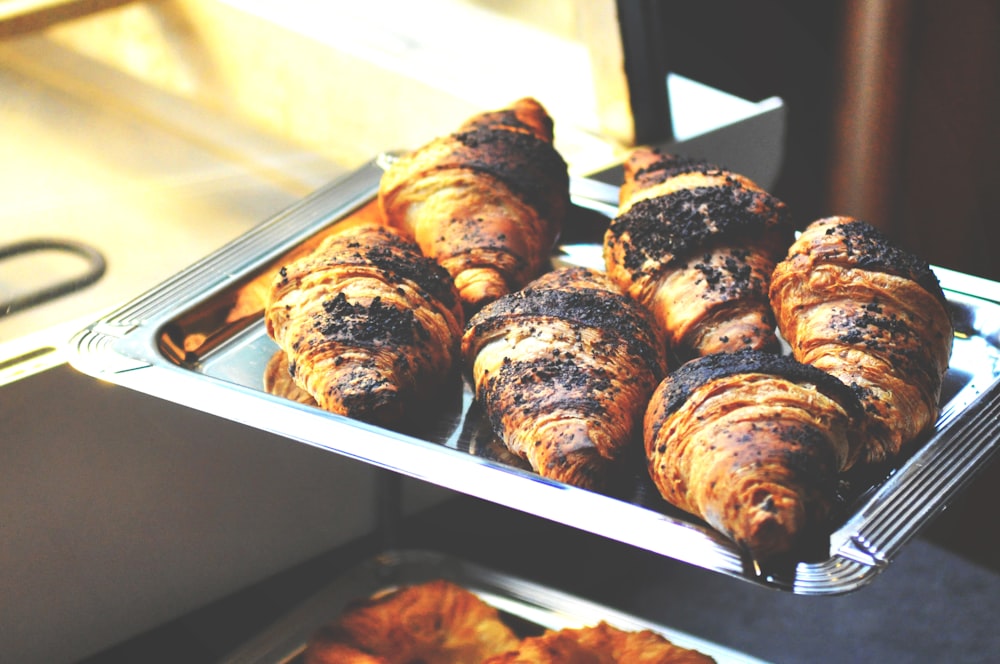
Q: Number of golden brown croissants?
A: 6